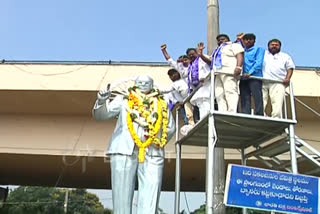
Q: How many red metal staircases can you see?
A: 0